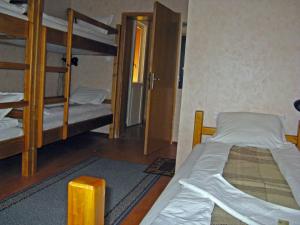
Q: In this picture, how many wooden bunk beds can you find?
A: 2